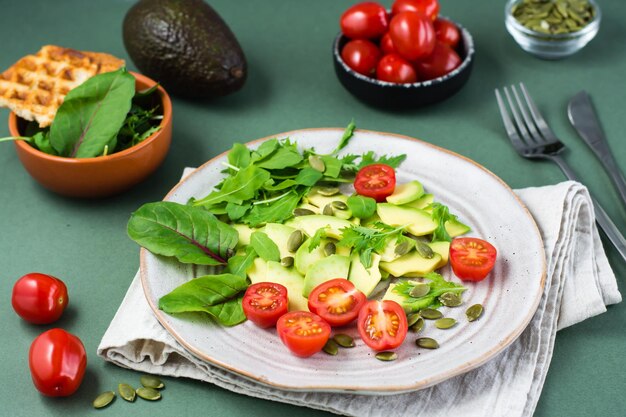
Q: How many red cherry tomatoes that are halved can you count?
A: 6